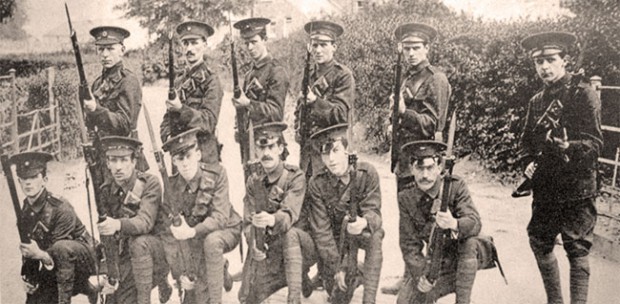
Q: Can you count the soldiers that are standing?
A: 6